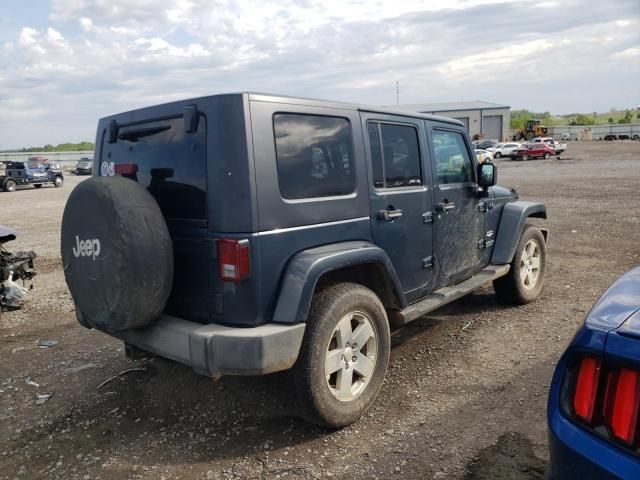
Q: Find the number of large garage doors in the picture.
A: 2